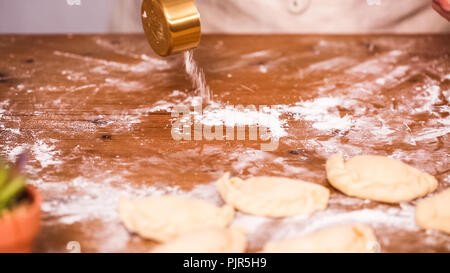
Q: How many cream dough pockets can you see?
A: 6